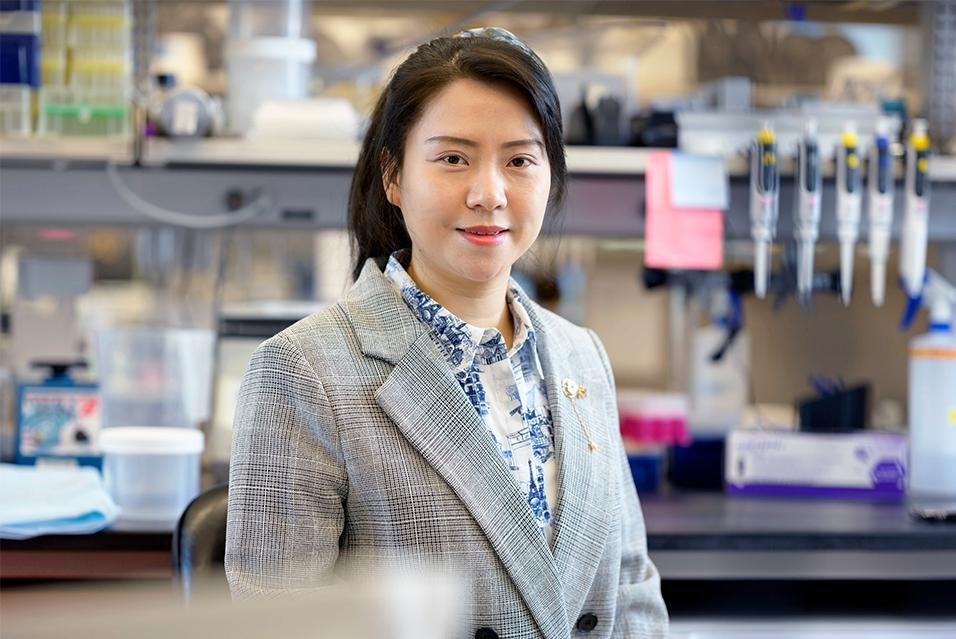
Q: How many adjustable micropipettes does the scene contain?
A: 5